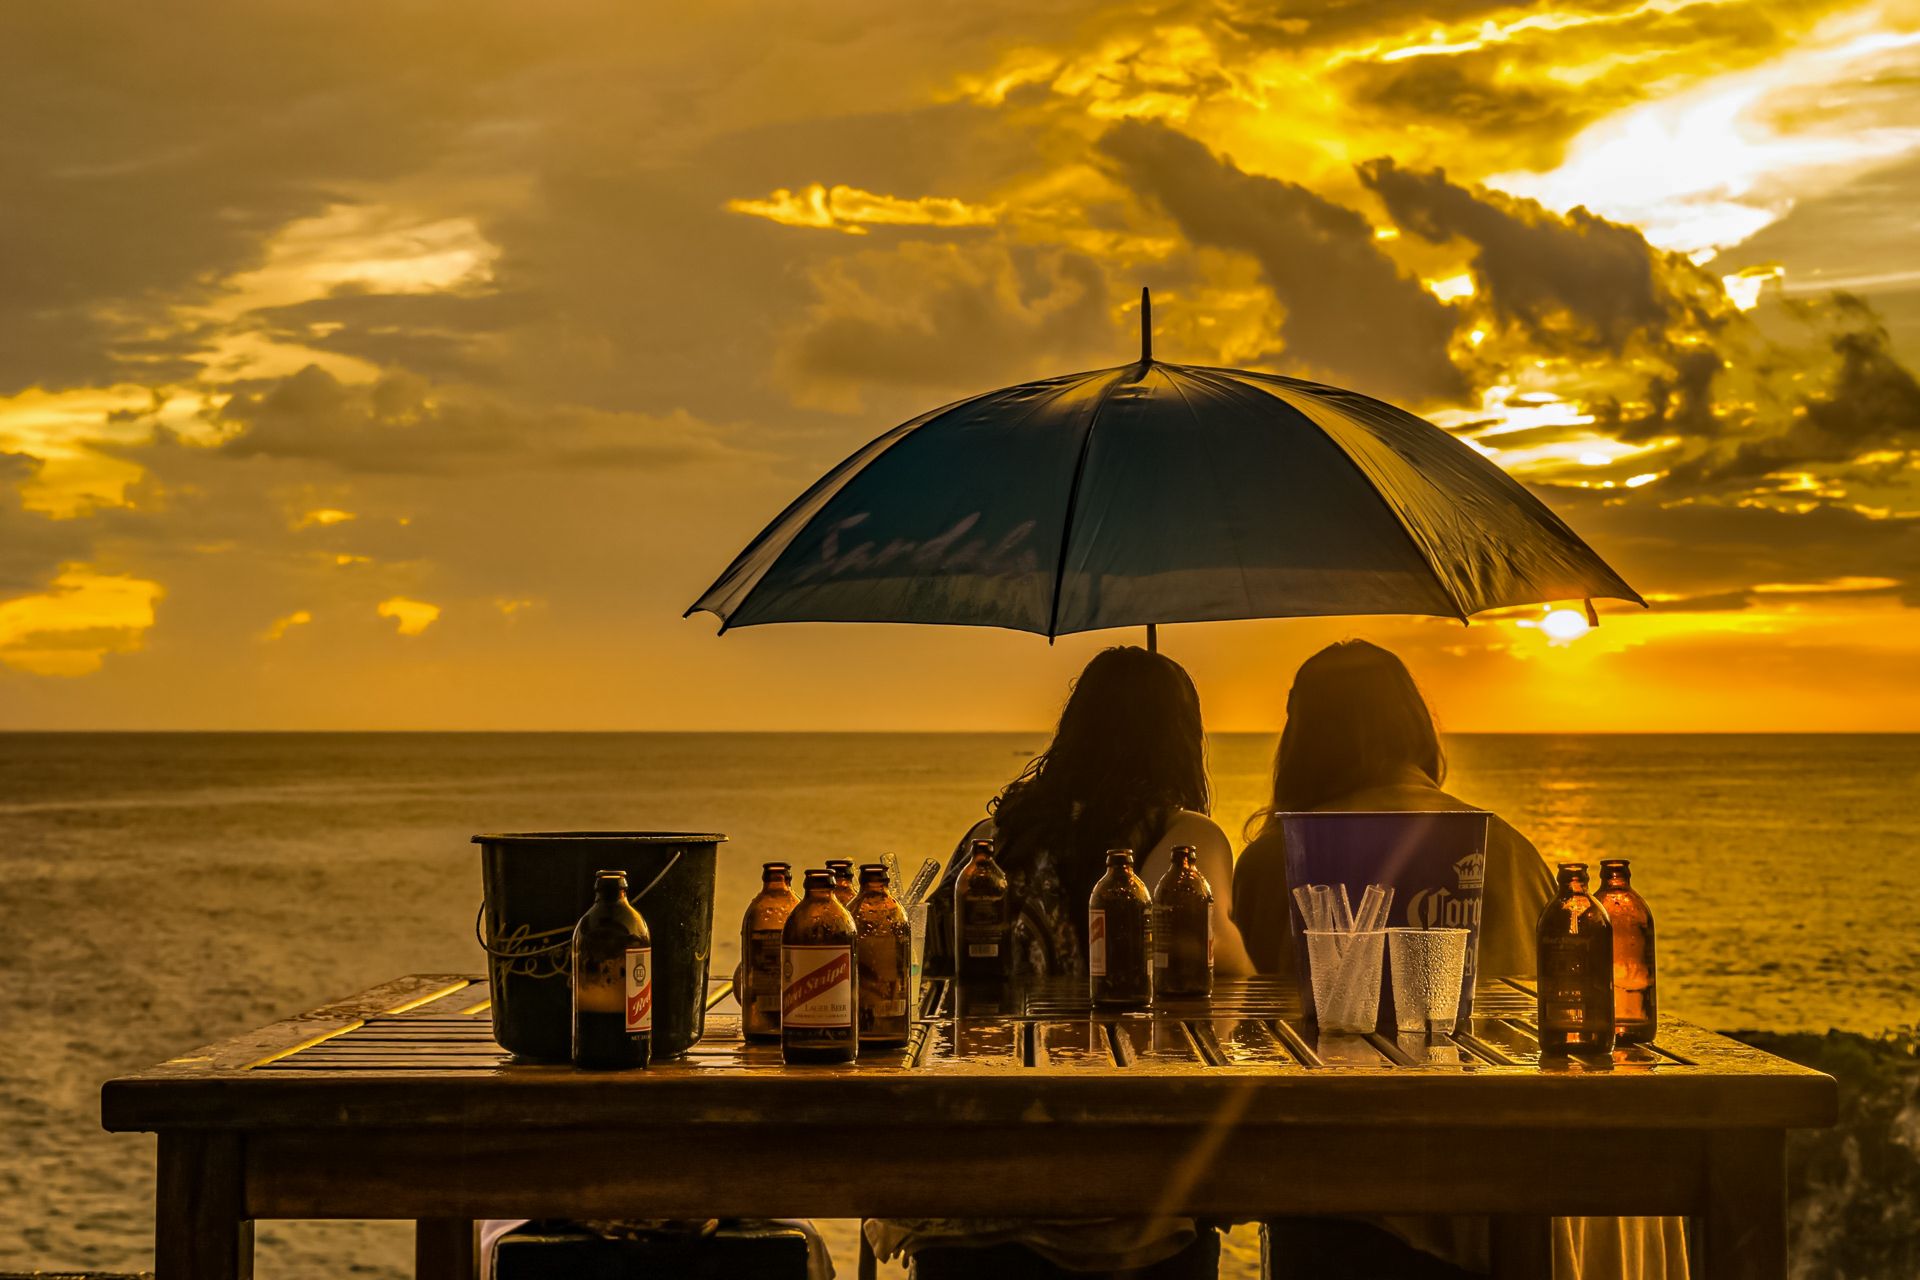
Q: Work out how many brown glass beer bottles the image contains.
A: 10